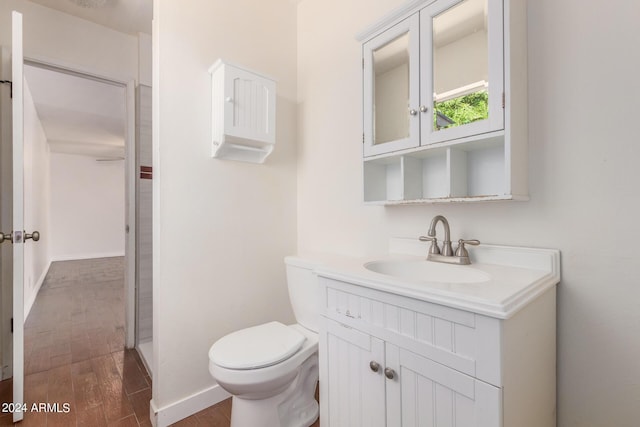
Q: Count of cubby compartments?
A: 3